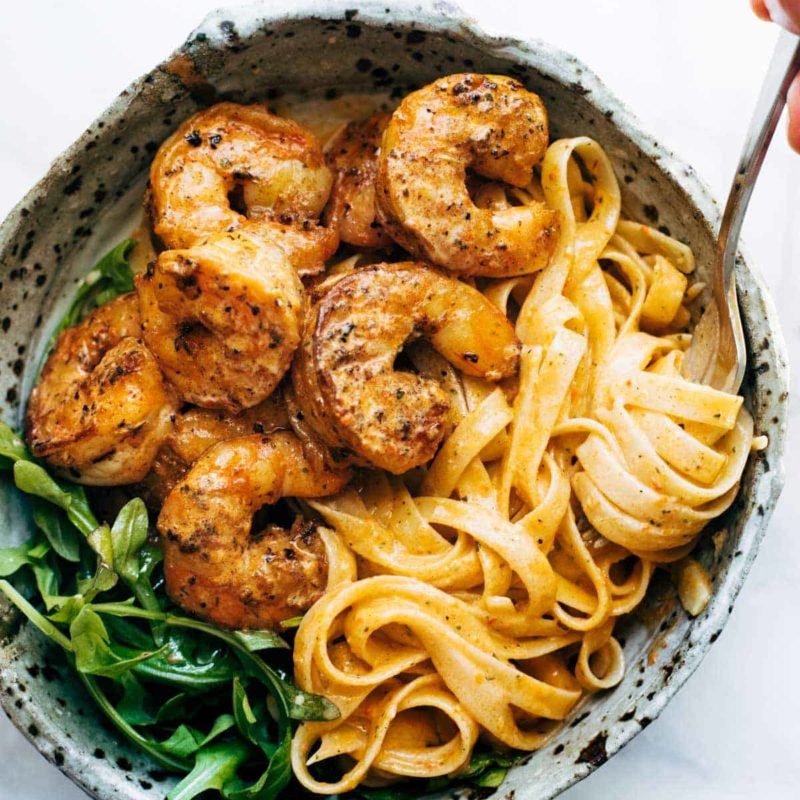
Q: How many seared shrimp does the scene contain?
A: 8